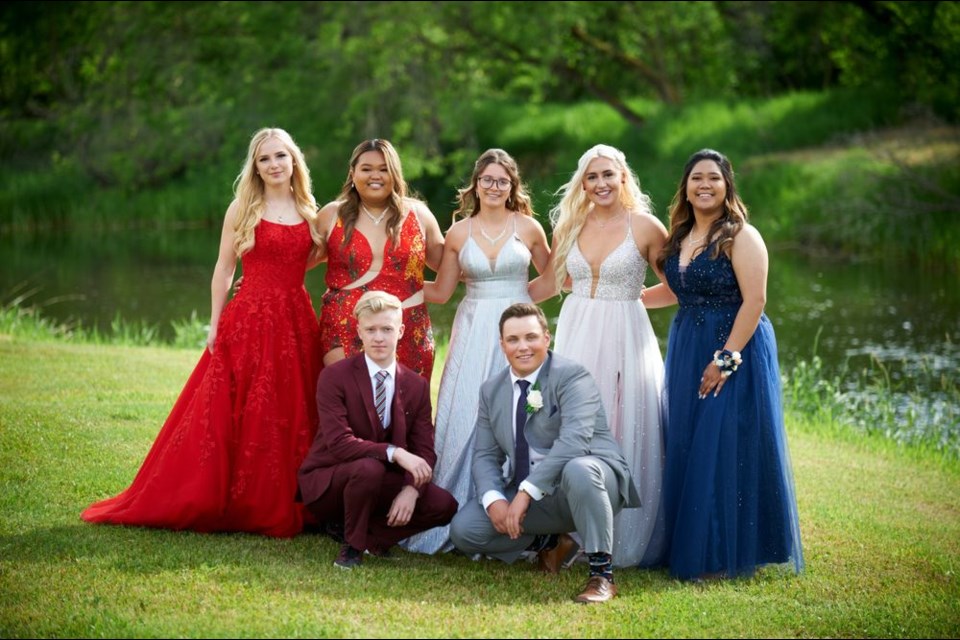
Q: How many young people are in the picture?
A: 7